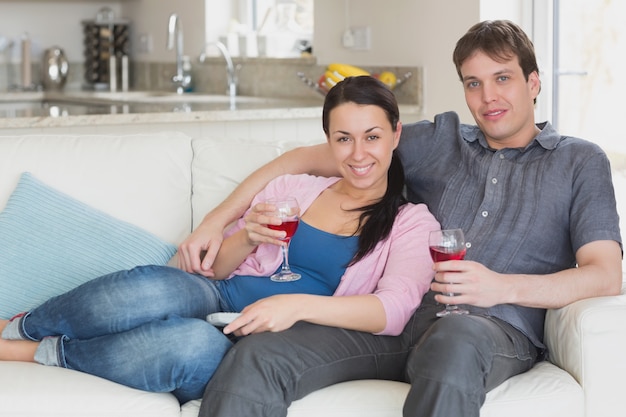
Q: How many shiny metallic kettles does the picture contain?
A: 1